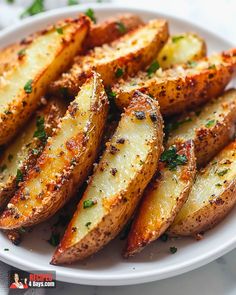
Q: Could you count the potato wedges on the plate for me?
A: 11